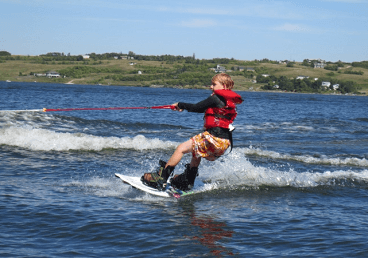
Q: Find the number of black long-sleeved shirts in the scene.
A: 1